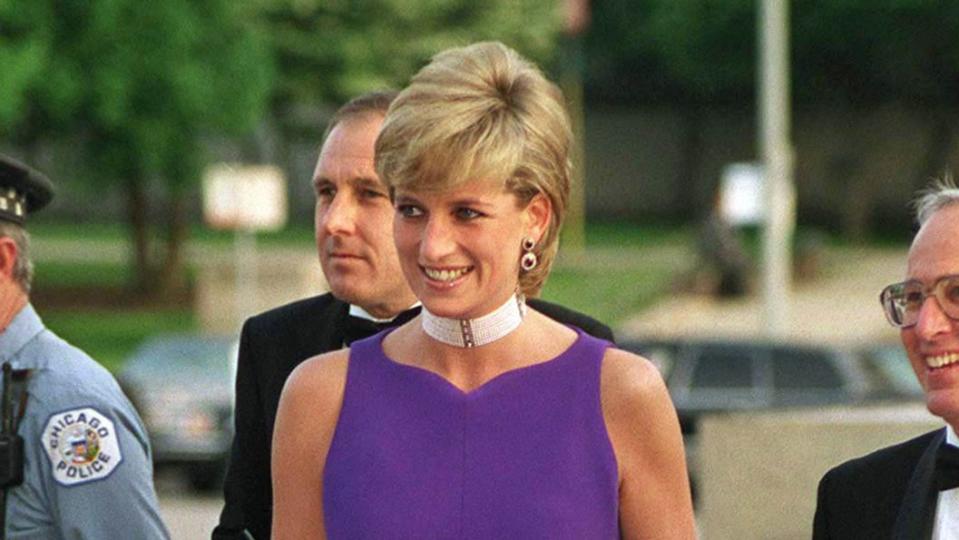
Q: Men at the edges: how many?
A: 2